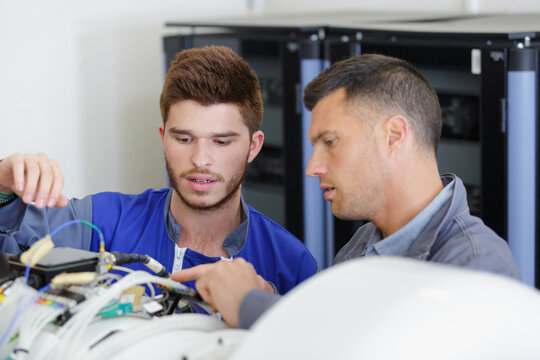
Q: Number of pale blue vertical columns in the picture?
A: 2